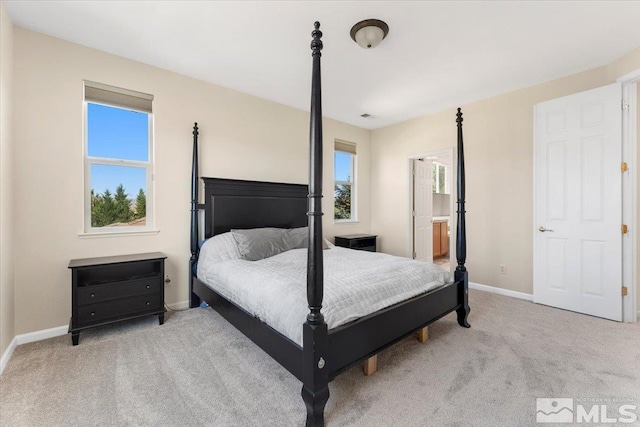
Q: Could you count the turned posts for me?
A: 3